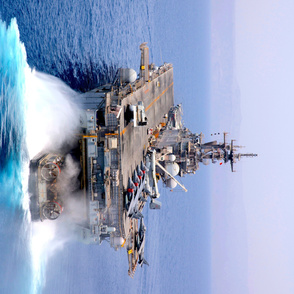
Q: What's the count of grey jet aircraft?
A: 5